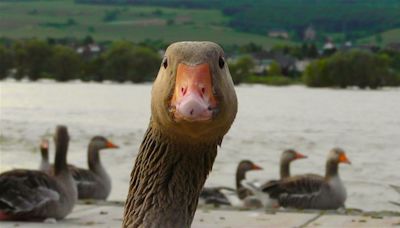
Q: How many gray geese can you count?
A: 7